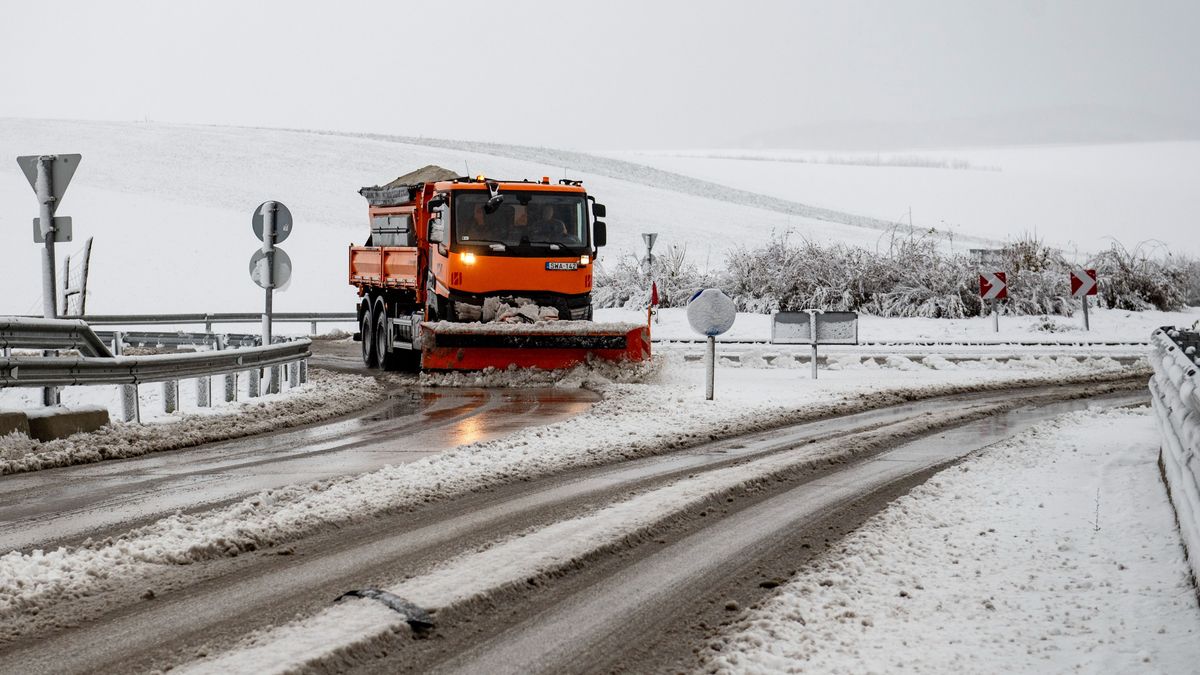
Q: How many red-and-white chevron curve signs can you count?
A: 2